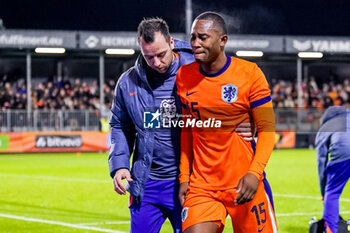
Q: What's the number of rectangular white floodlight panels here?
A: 4